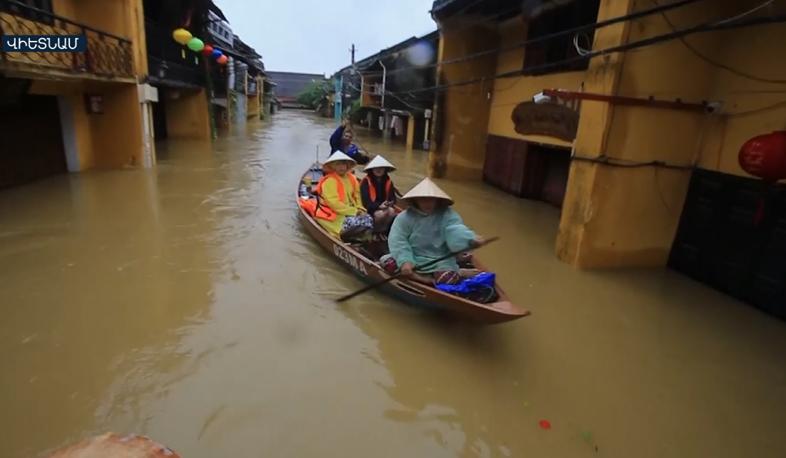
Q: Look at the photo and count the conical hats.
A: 3